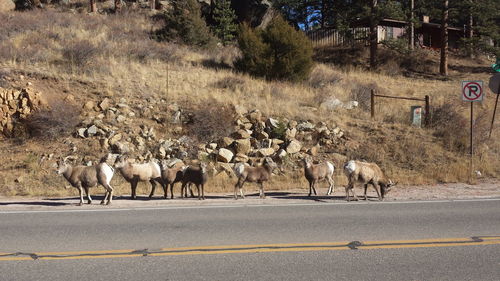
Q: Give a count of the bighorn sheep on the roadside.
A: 7